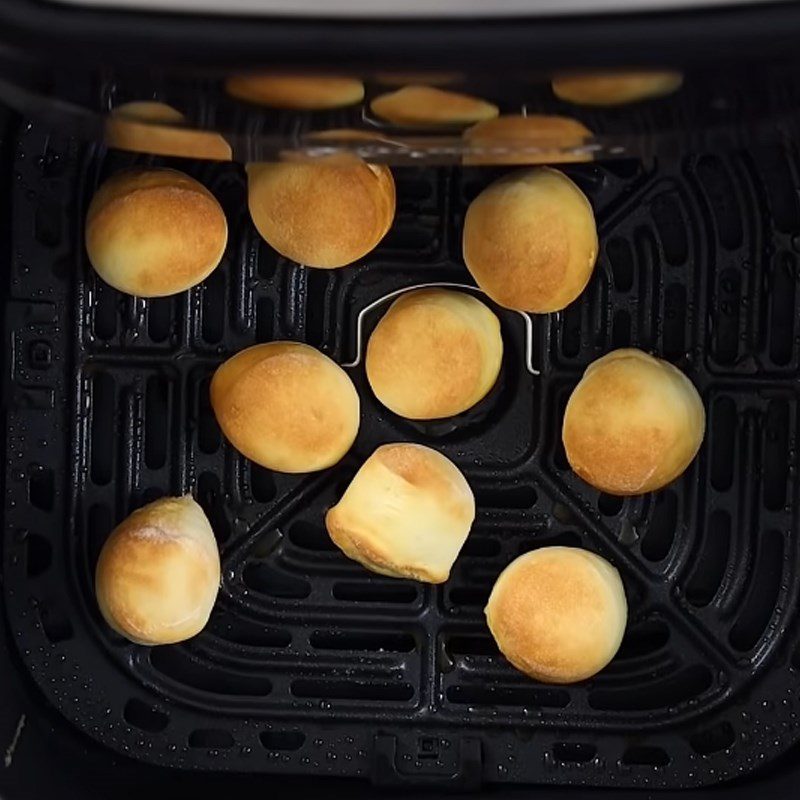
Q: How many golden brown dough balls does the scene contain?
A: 9